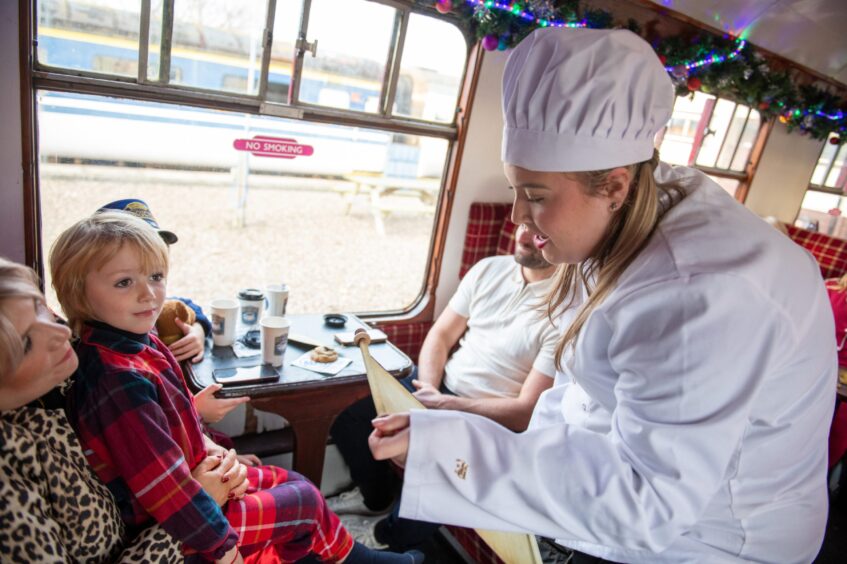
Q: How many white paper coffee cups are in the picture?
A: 4